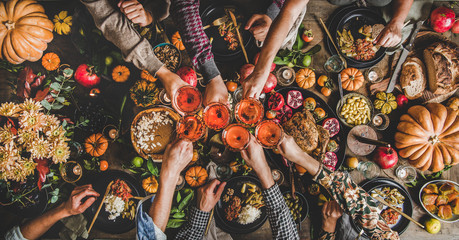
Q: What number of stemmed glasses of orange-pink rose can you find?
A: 6